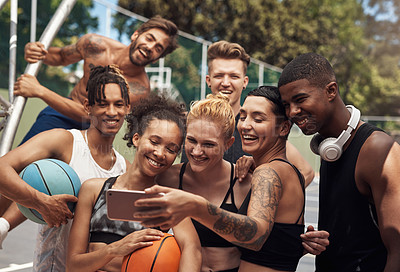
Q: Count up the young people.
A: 7